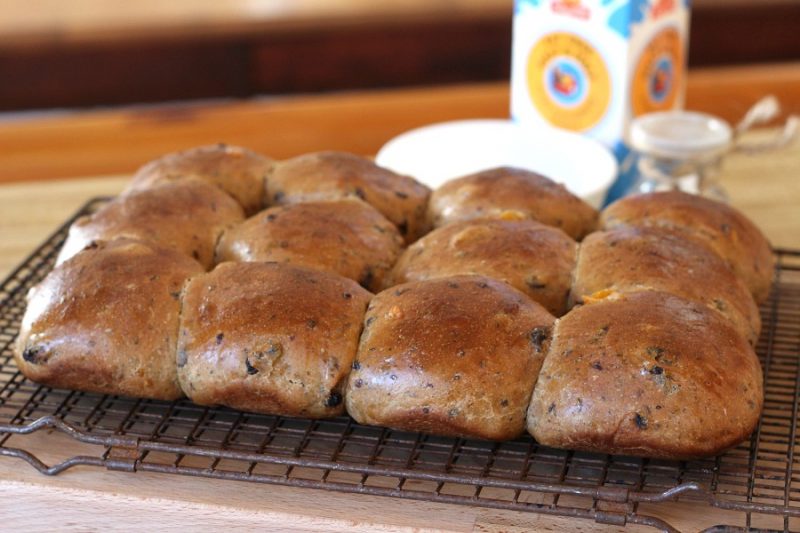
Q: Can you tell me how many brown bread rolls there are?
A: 12